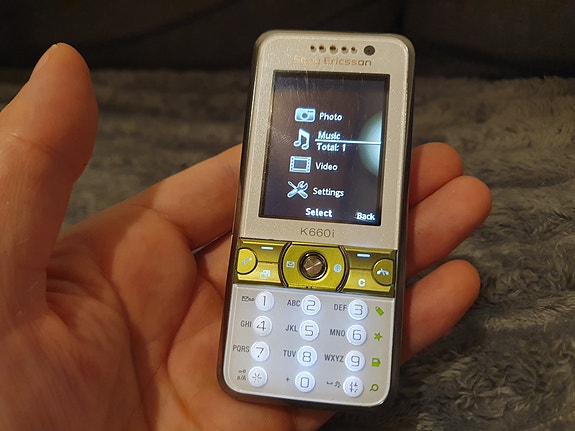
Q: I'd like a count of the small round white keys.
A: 12